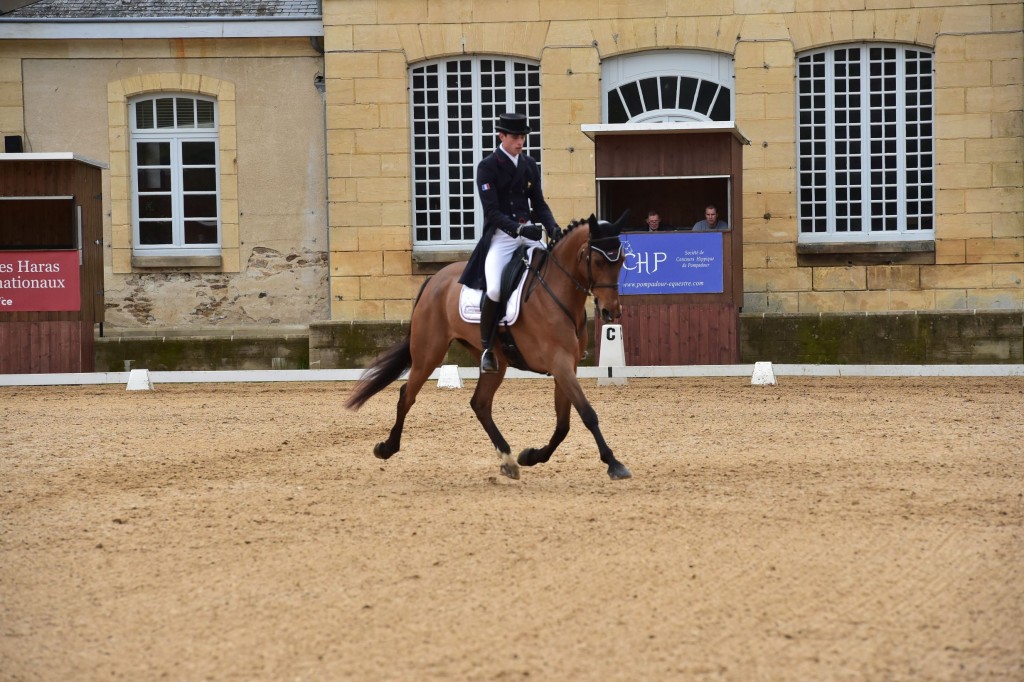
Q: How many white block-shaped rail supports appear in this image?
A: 3